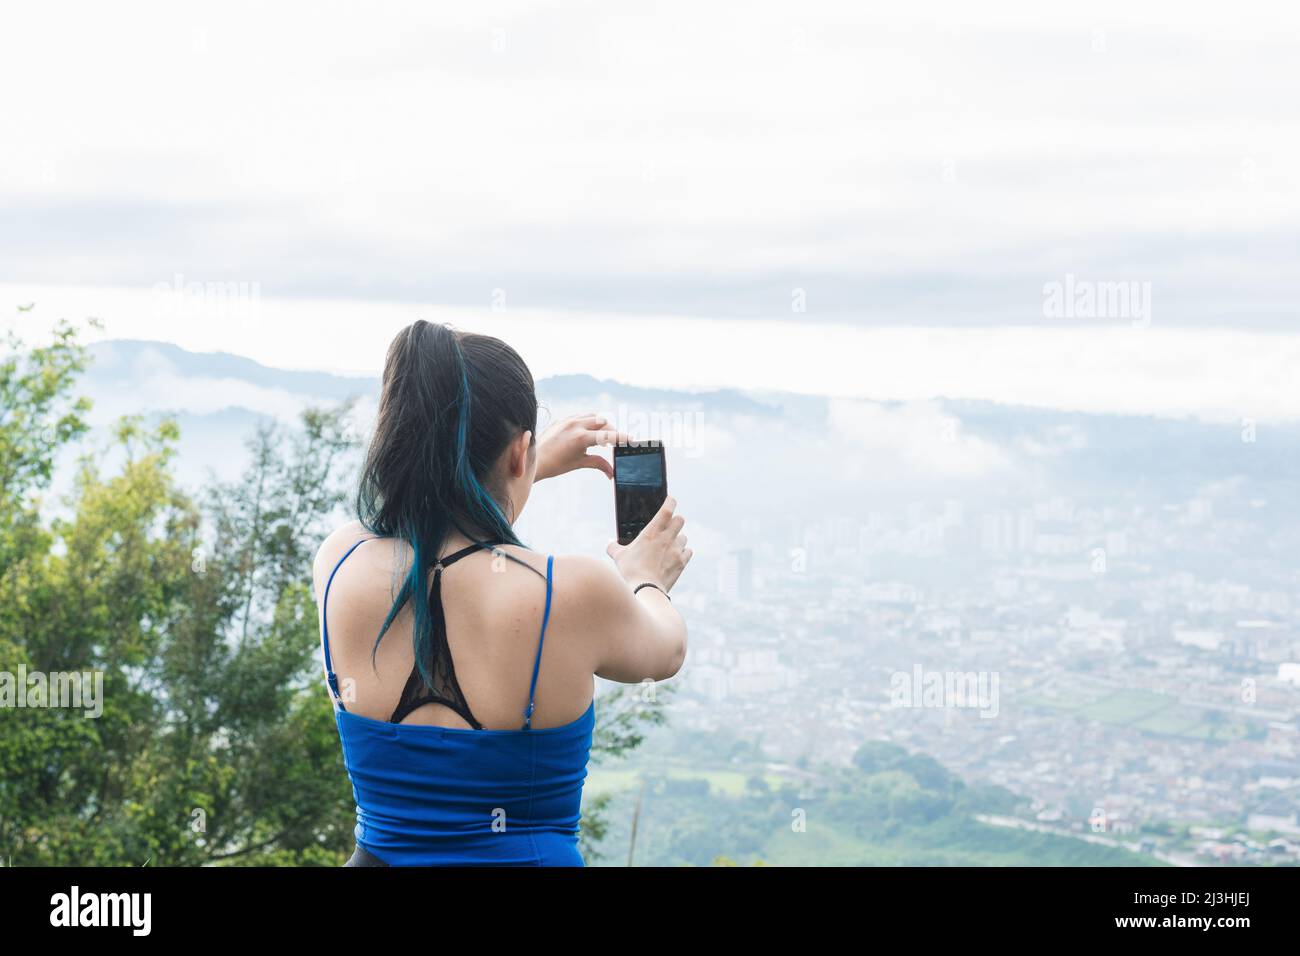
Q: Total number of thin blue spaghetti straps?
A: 2